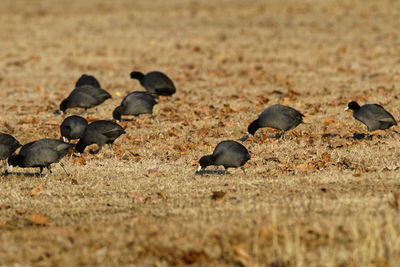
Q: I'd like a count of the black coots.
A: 11